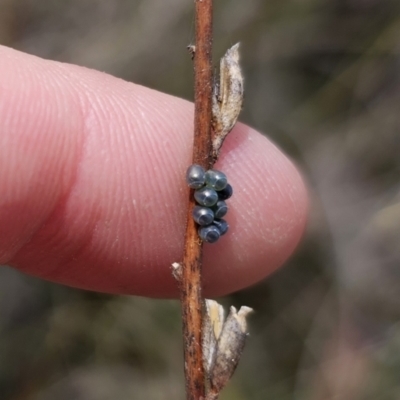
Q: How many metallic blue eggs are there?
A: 8